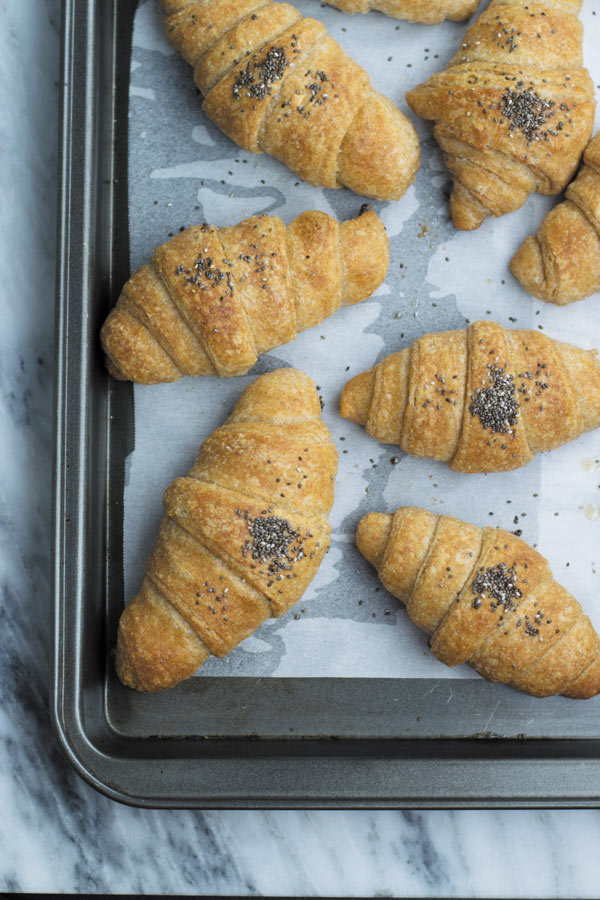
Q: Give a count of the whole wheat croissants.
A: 8